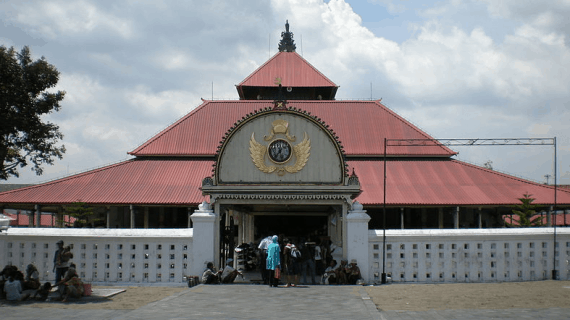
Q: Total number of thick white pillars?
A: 2